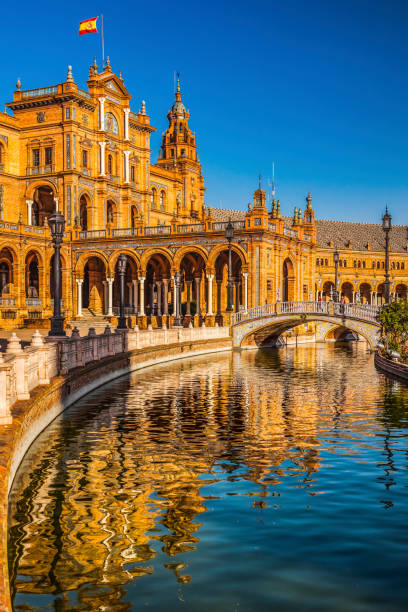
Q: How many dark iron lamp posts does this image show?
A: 6